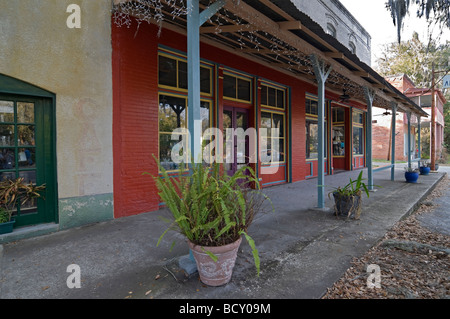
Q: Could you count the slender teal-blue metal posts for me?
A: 6